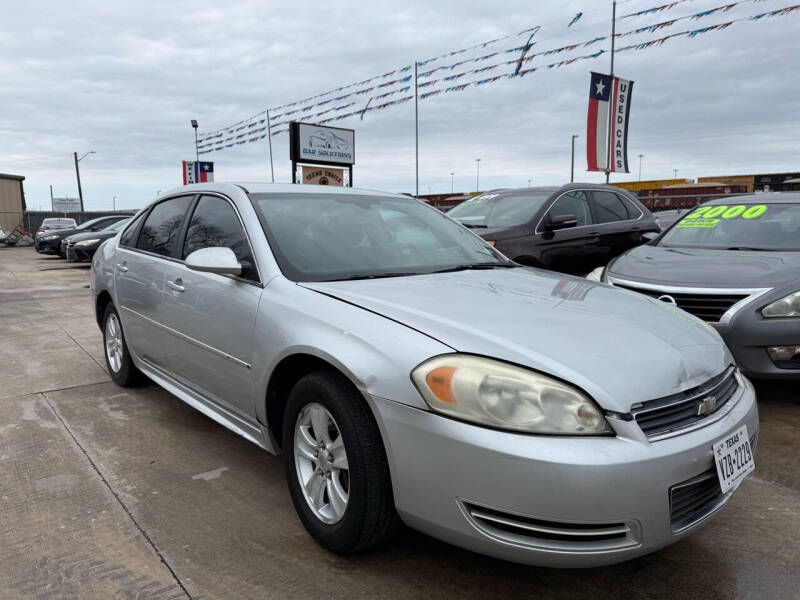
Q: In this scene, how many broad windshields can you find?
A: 3